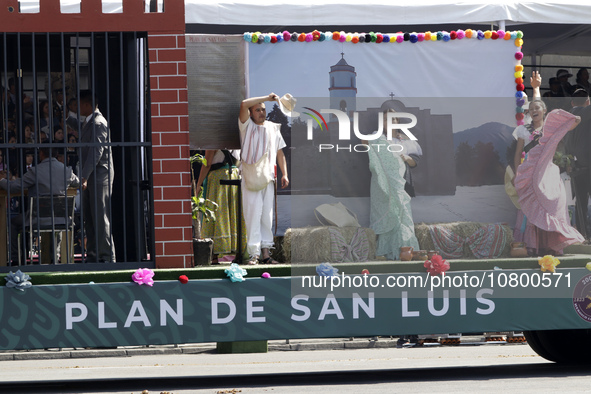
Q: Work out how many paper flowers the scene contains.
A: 6